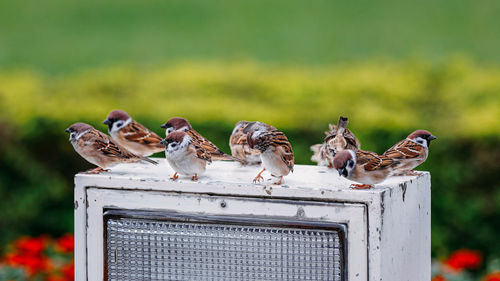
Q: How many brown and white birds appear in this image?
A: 9